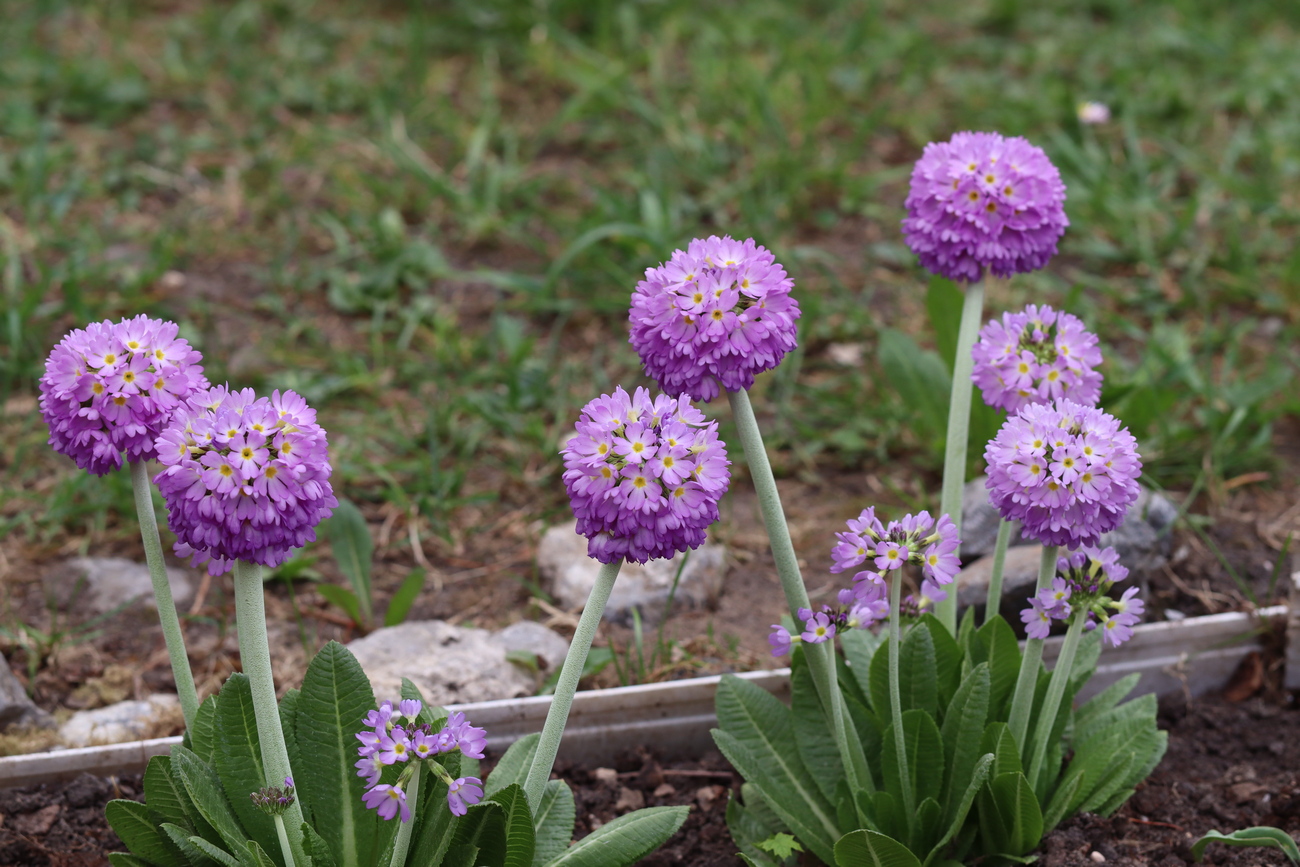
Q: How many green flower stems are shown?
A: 12